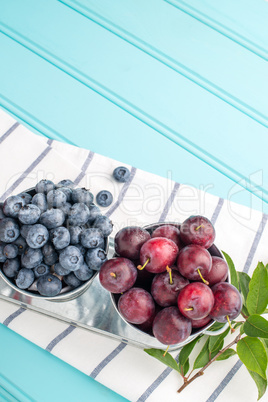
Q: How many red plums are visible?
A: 13